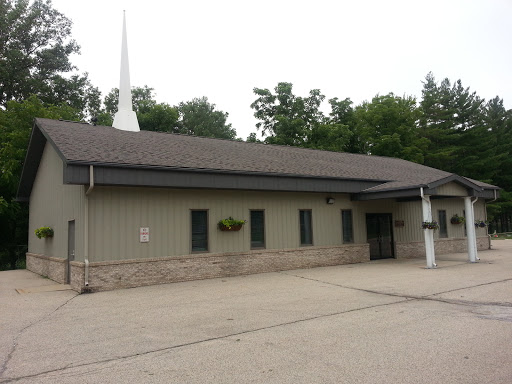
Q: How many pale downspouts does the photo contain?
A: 4